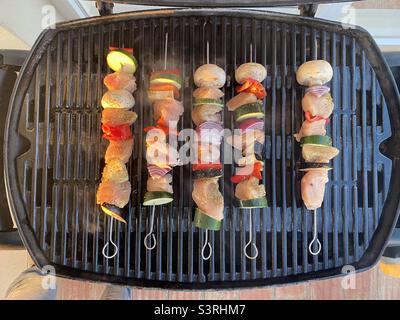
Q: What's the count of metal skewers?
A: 5